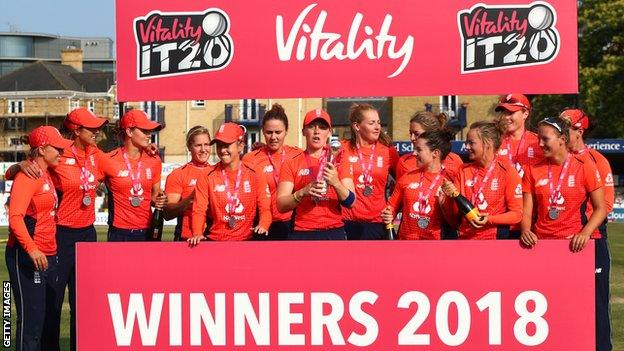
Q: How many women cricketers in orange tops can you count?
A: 14